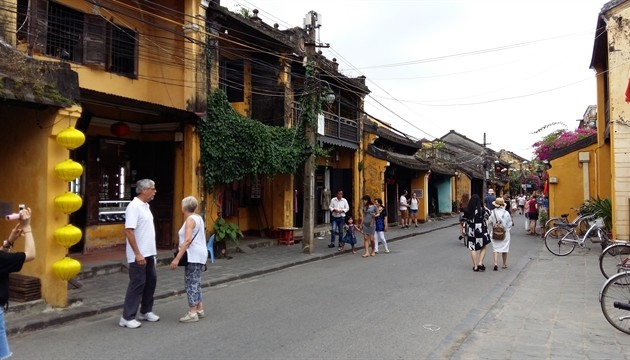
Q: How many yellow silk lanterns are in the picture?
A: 5